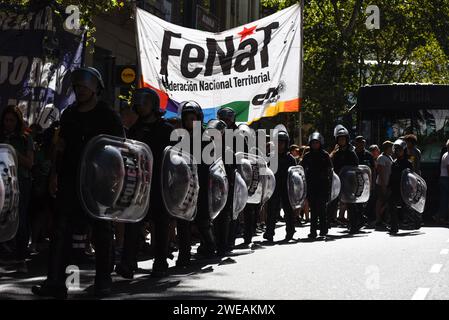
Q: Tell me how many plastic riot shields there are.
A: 11